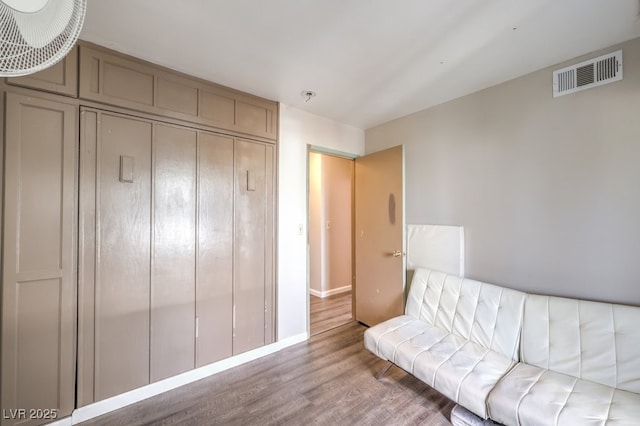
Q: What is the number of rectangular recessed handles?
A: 2